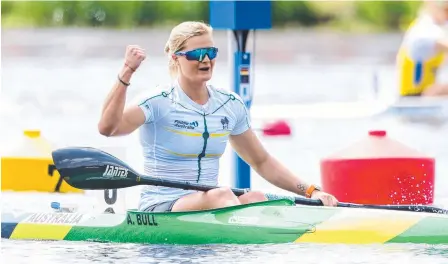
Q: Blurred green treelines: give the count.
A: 1